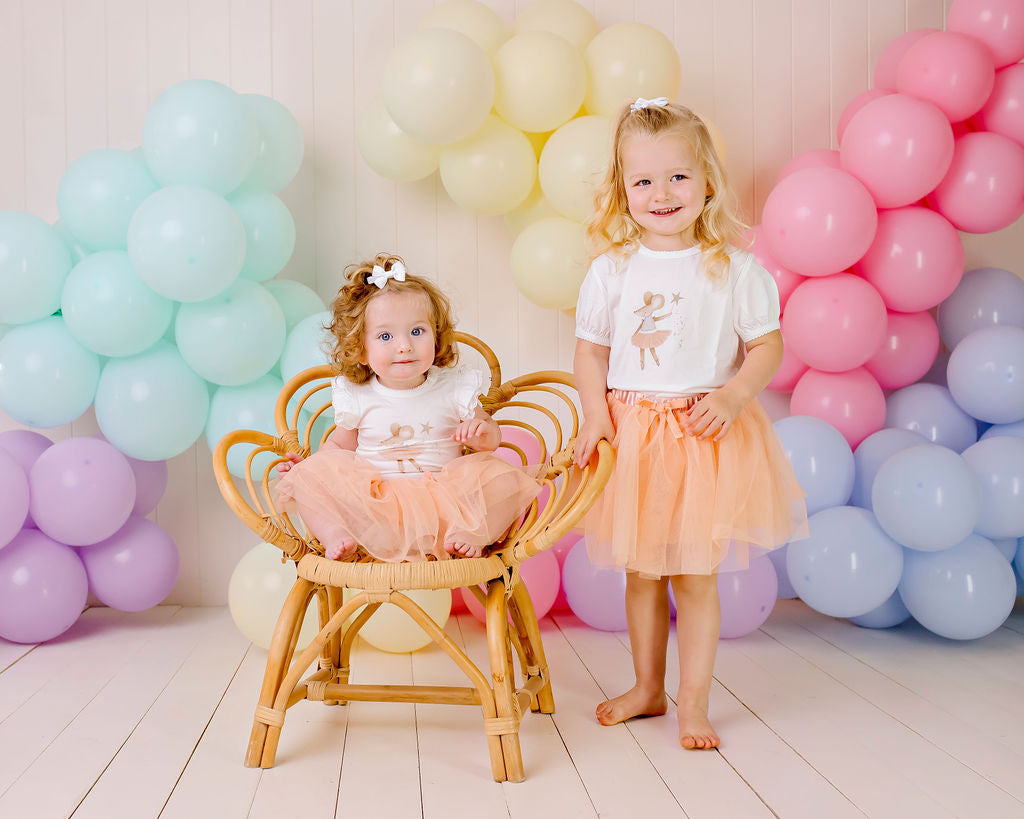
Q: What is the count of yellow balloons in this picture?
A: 13